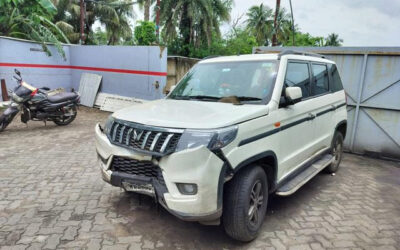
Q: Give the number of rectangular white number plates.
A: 1